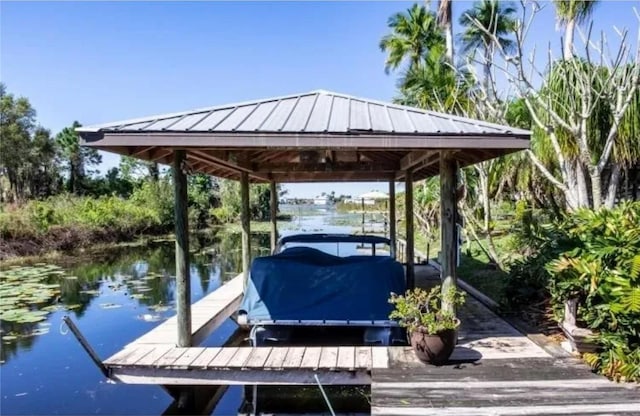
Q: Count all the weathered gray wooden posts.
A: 6